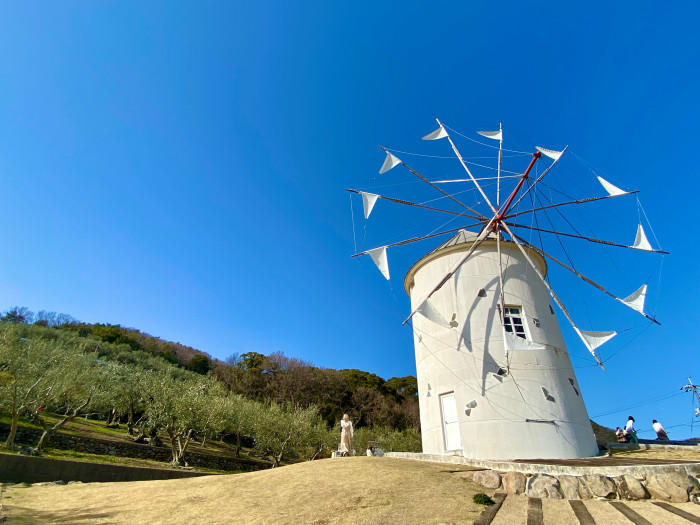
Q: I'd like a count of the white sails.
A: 12